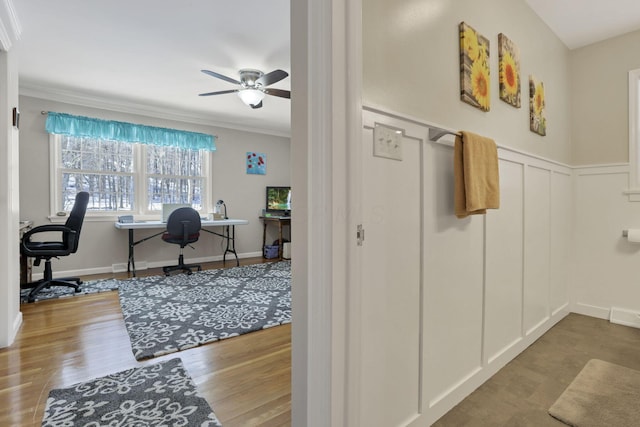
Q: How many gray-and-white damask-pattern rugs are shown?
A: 3